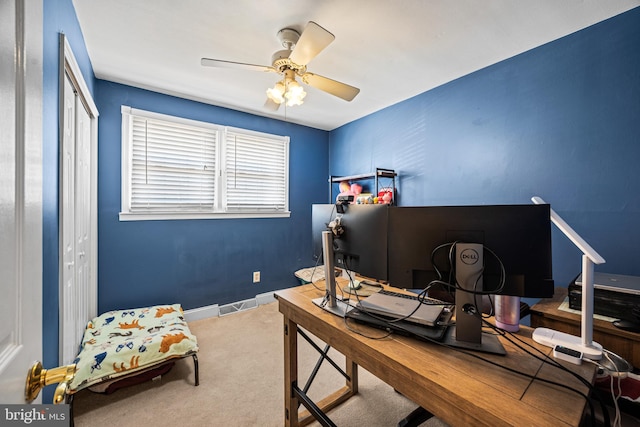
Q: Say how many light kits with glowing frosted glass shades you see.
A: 1